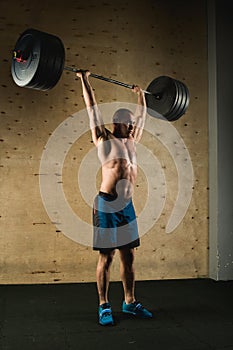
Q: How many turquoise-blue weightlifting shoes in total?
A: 2